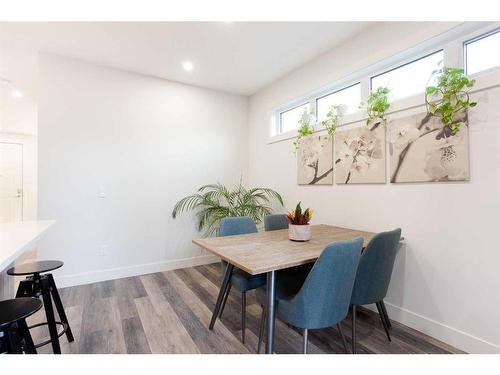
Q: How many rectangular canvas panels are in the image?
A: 3